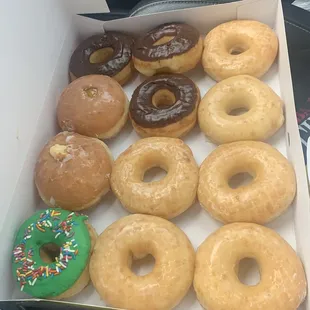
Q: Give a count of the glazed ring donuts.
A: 6